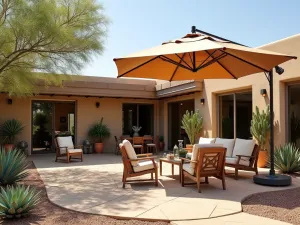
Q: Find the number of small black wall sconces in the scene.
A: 4